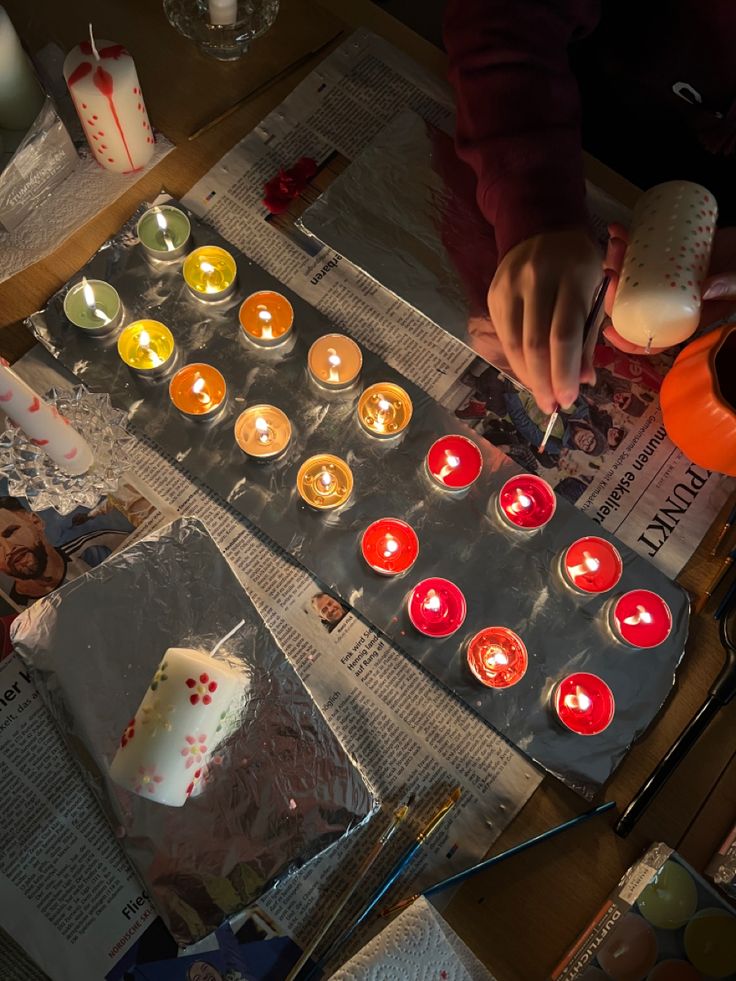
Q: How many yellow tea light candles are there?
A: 2